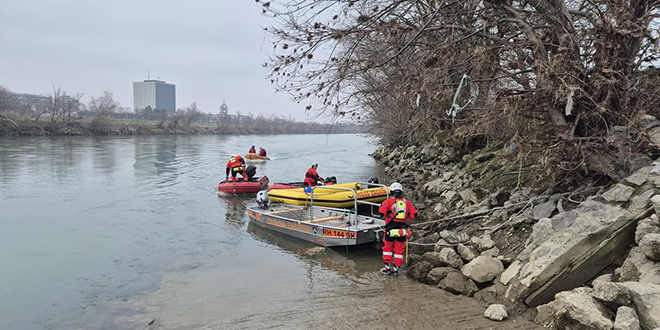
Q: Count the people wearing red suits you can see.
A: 5